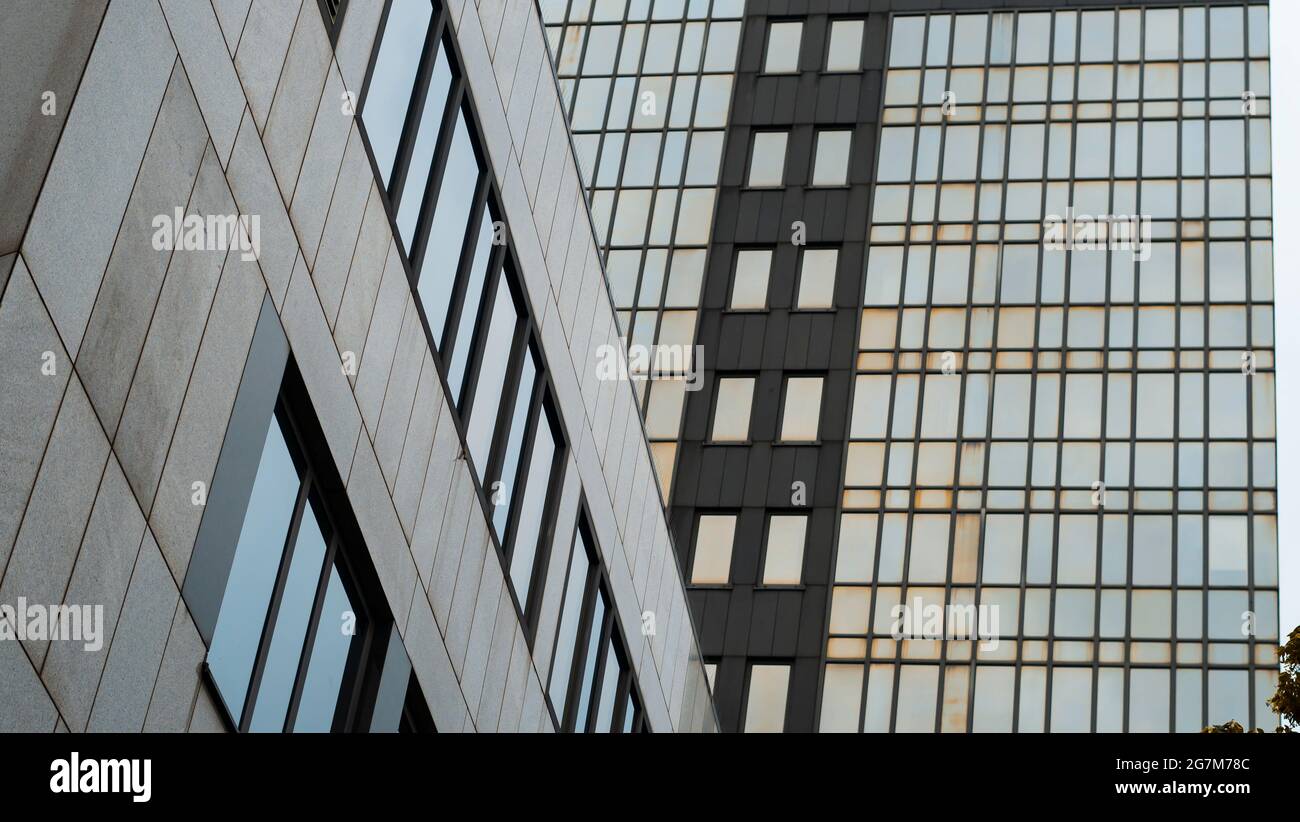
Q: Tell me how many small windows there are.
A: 12